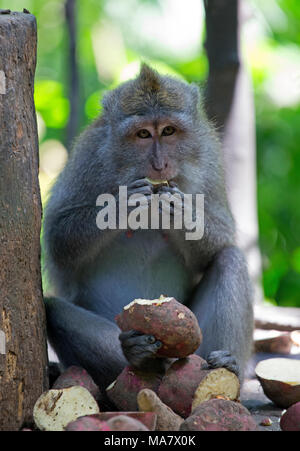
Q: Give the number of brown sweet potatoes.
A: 1